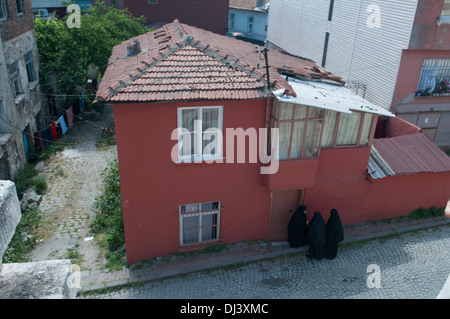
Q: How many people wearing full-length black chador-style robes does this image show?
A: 3